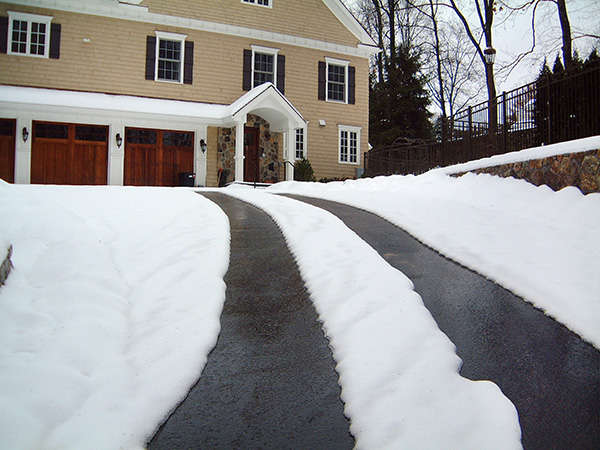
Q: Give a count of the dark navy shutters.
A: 8